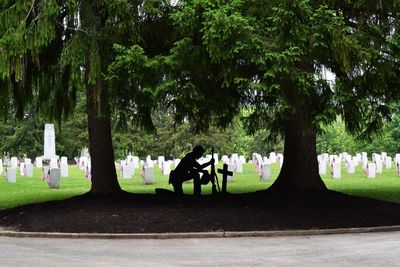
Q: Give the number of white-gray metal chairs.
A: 0